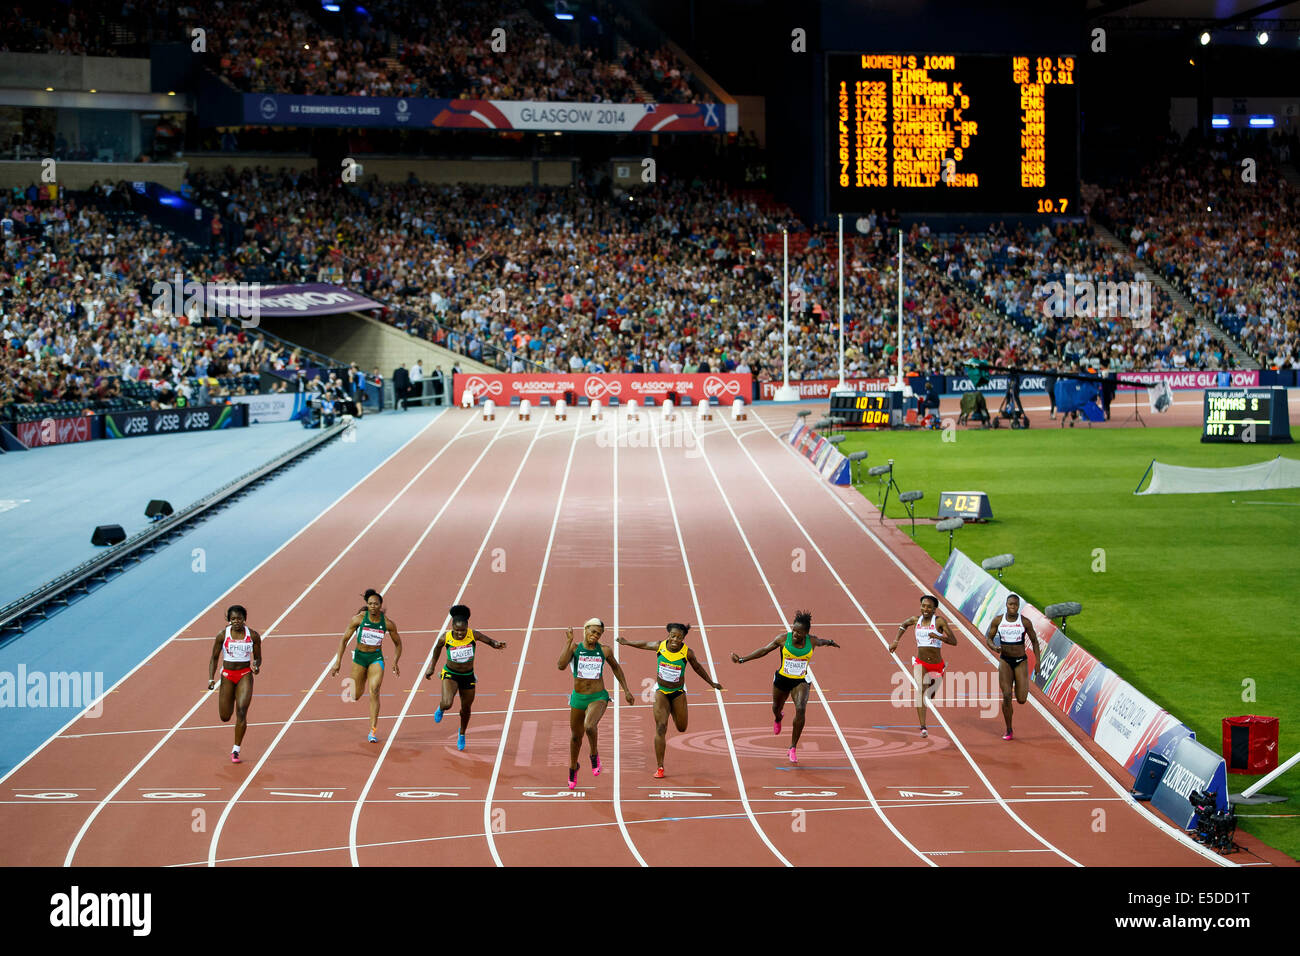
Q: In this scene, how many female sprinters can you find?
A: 8